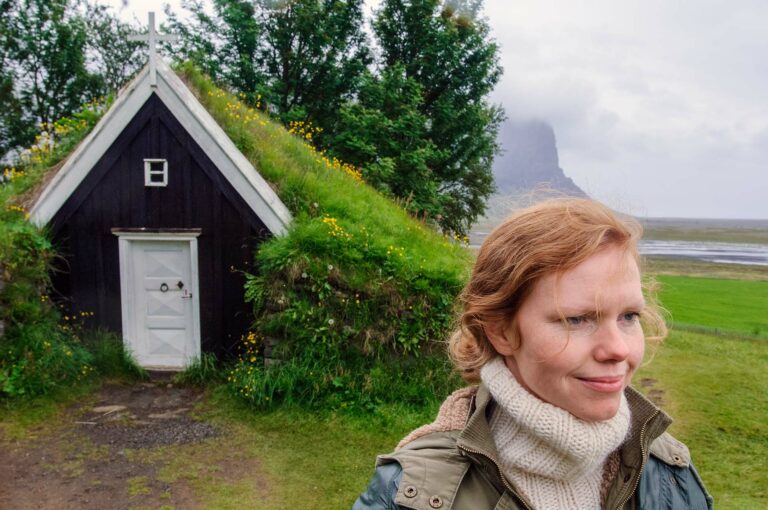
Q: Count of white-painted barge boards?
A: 2